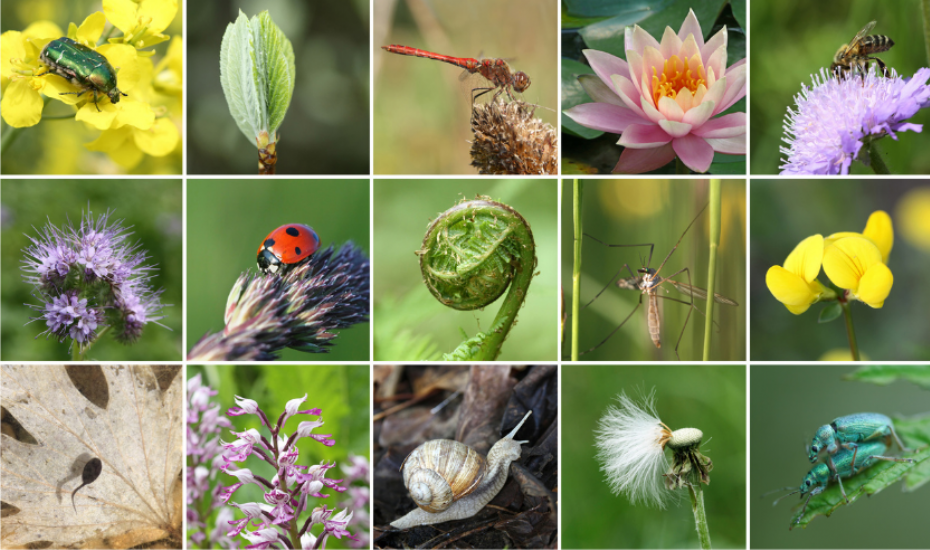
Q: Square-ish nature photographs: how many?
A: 15